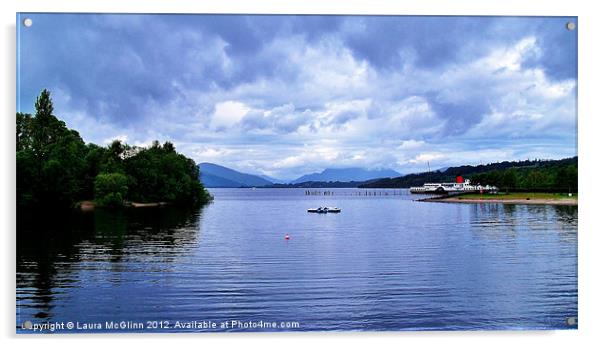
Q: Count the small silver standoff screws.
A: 4